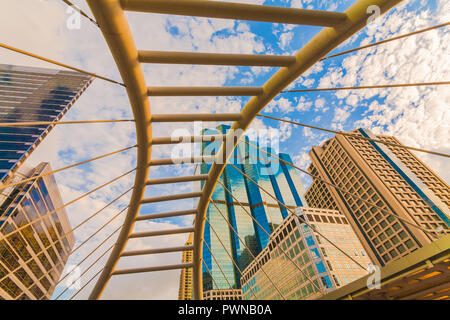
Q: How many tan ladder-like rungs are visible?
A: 12